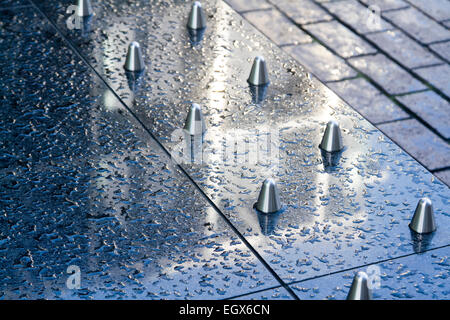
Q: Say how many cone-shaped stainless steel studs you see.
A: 9